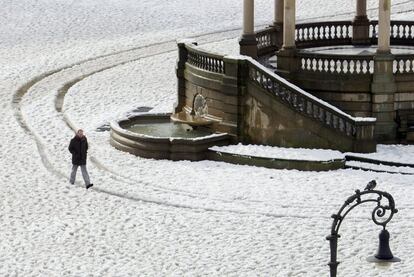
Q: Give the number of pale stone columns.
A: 5